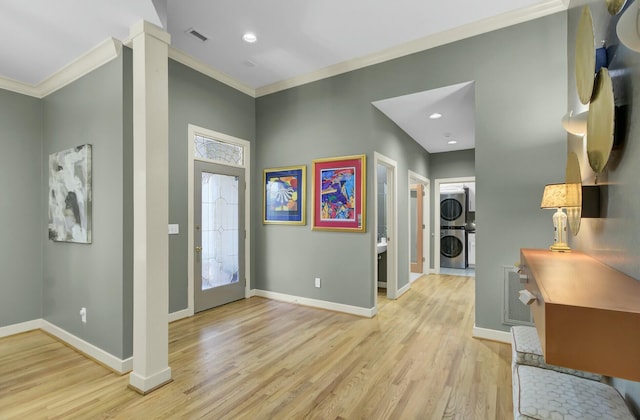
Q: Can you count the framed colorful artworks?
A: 2